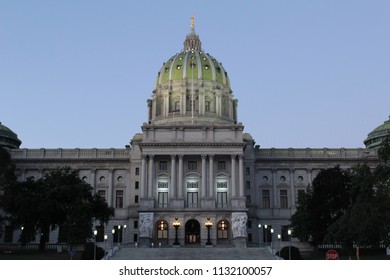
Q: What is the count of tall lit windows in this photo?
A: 3